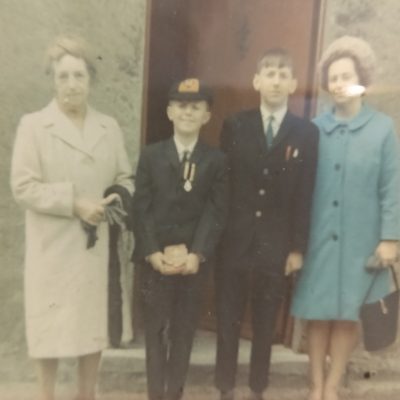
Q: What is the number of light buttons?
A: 3